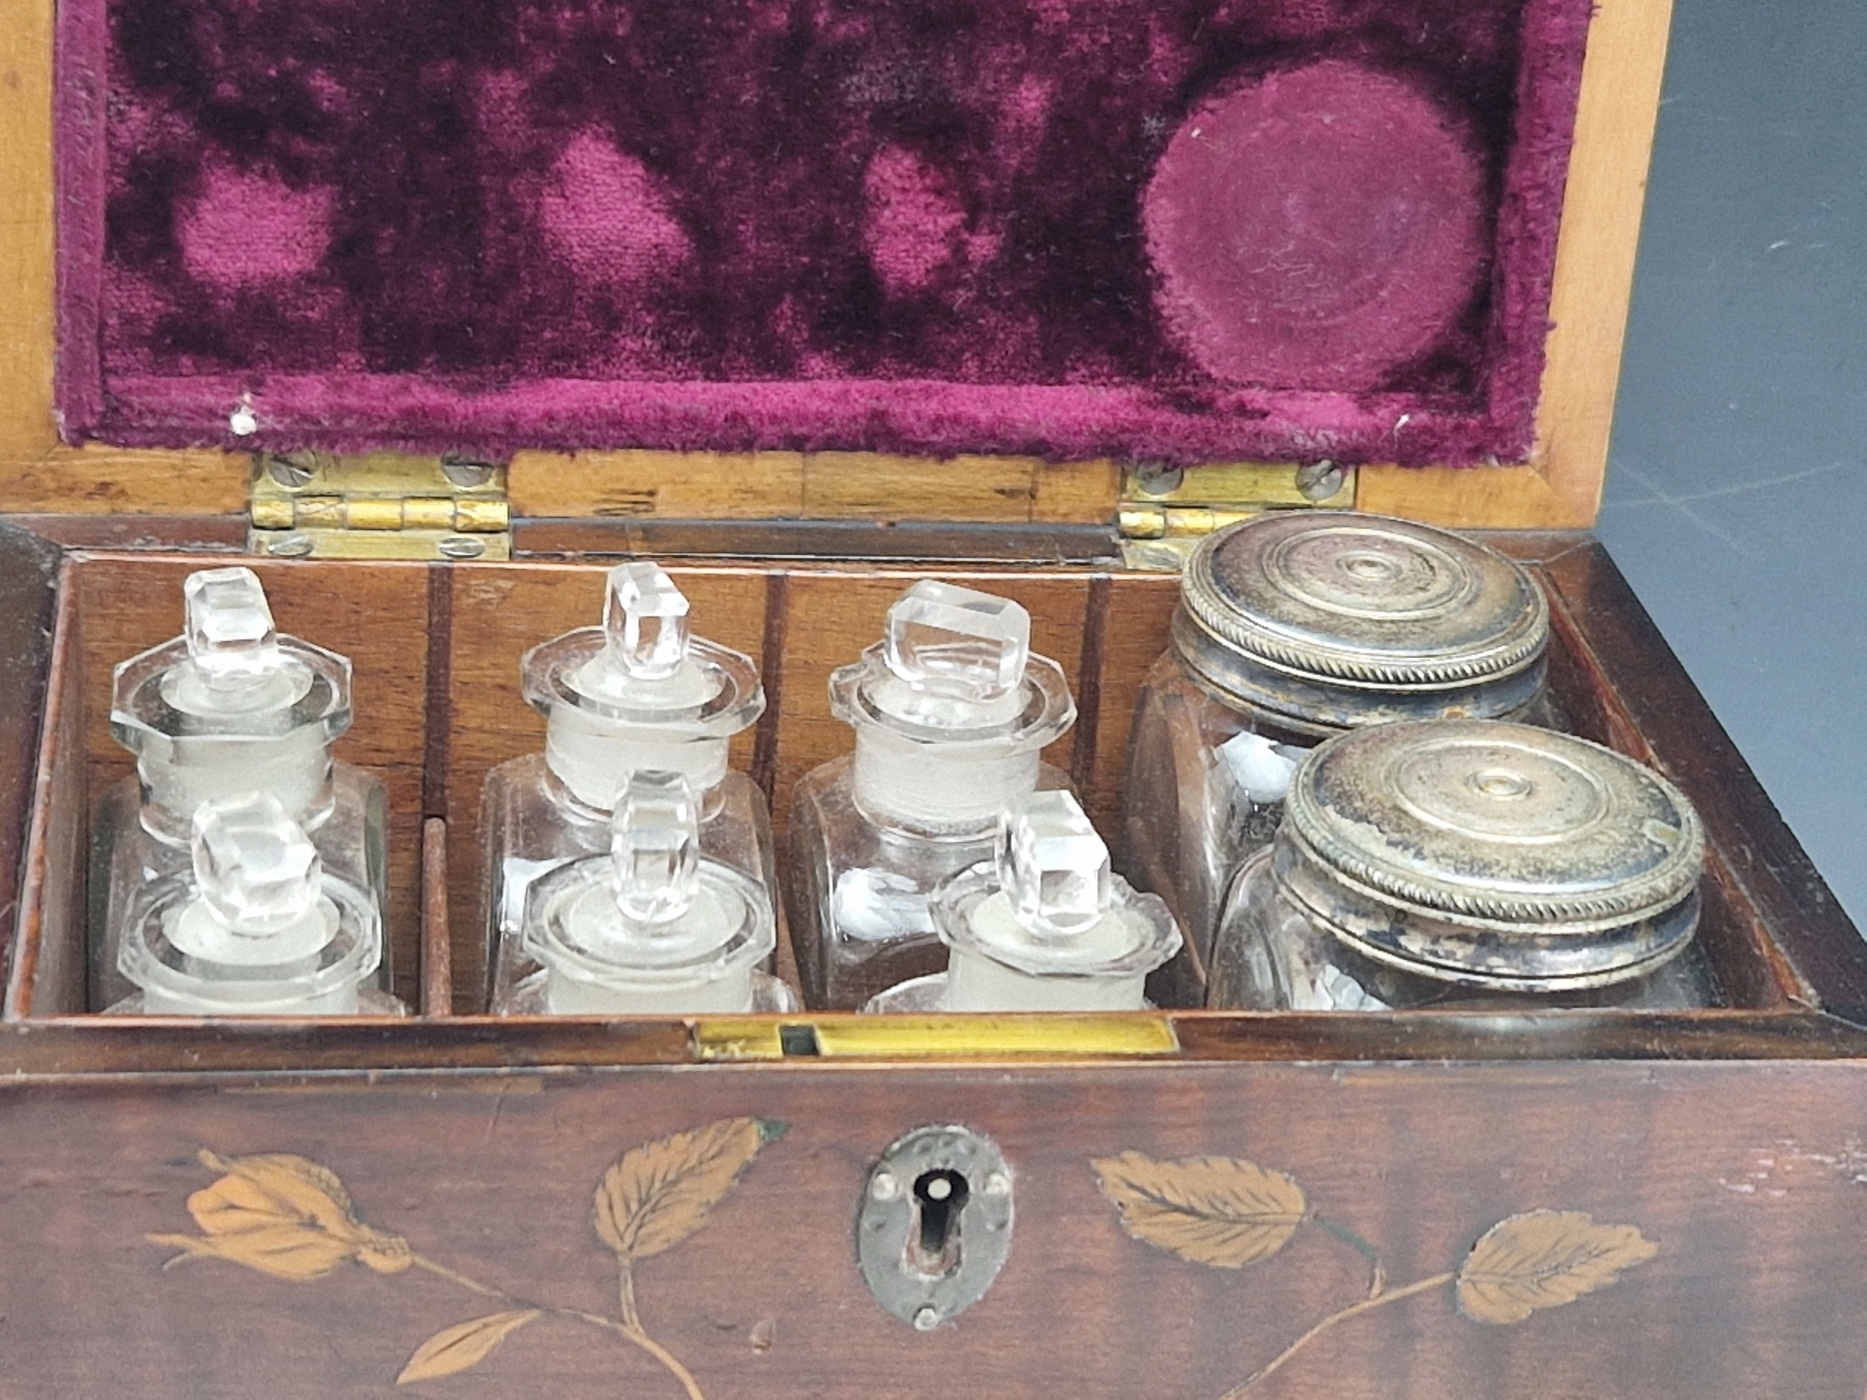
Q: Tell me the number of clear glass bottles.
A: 6